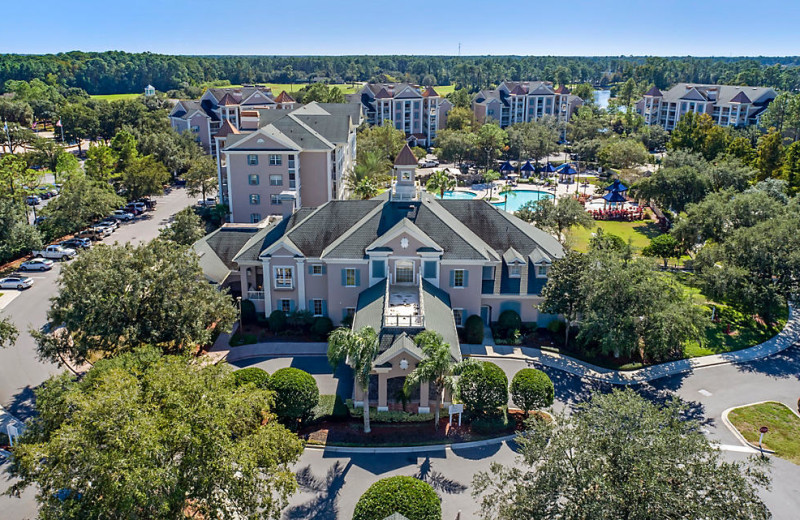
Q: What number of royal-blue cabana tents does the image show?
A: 6